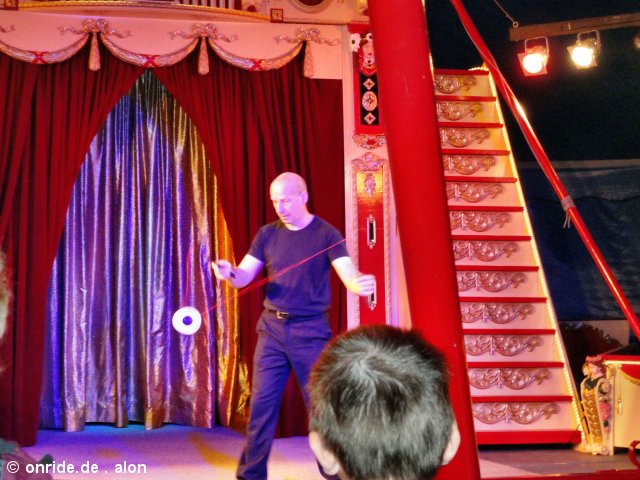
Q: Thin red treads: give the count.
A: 12